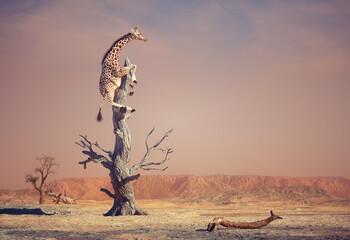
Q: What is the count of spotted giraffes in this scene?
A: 1